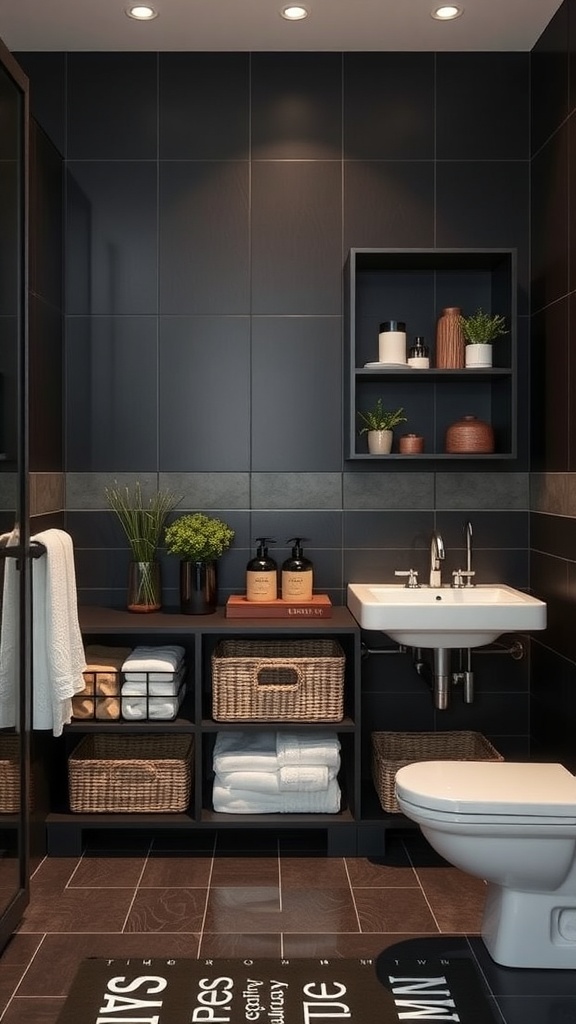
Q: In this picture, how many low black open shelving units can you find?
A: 1